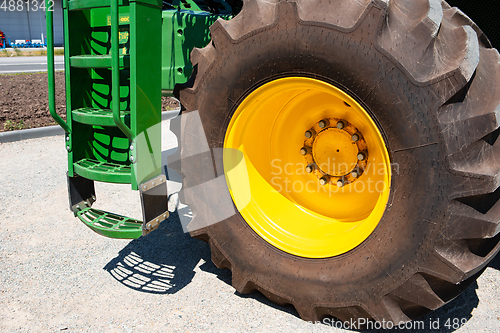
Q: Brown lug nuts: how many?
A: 10